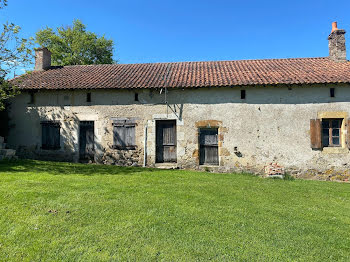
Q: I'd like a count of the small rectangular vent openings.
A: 5